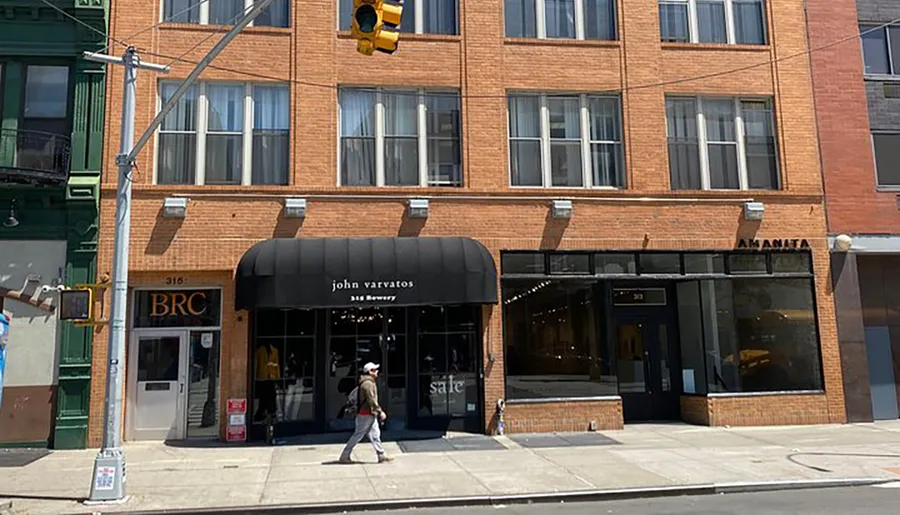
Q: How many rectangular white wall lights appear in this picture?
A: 5